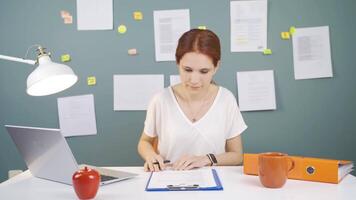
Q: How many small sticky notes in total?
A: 11